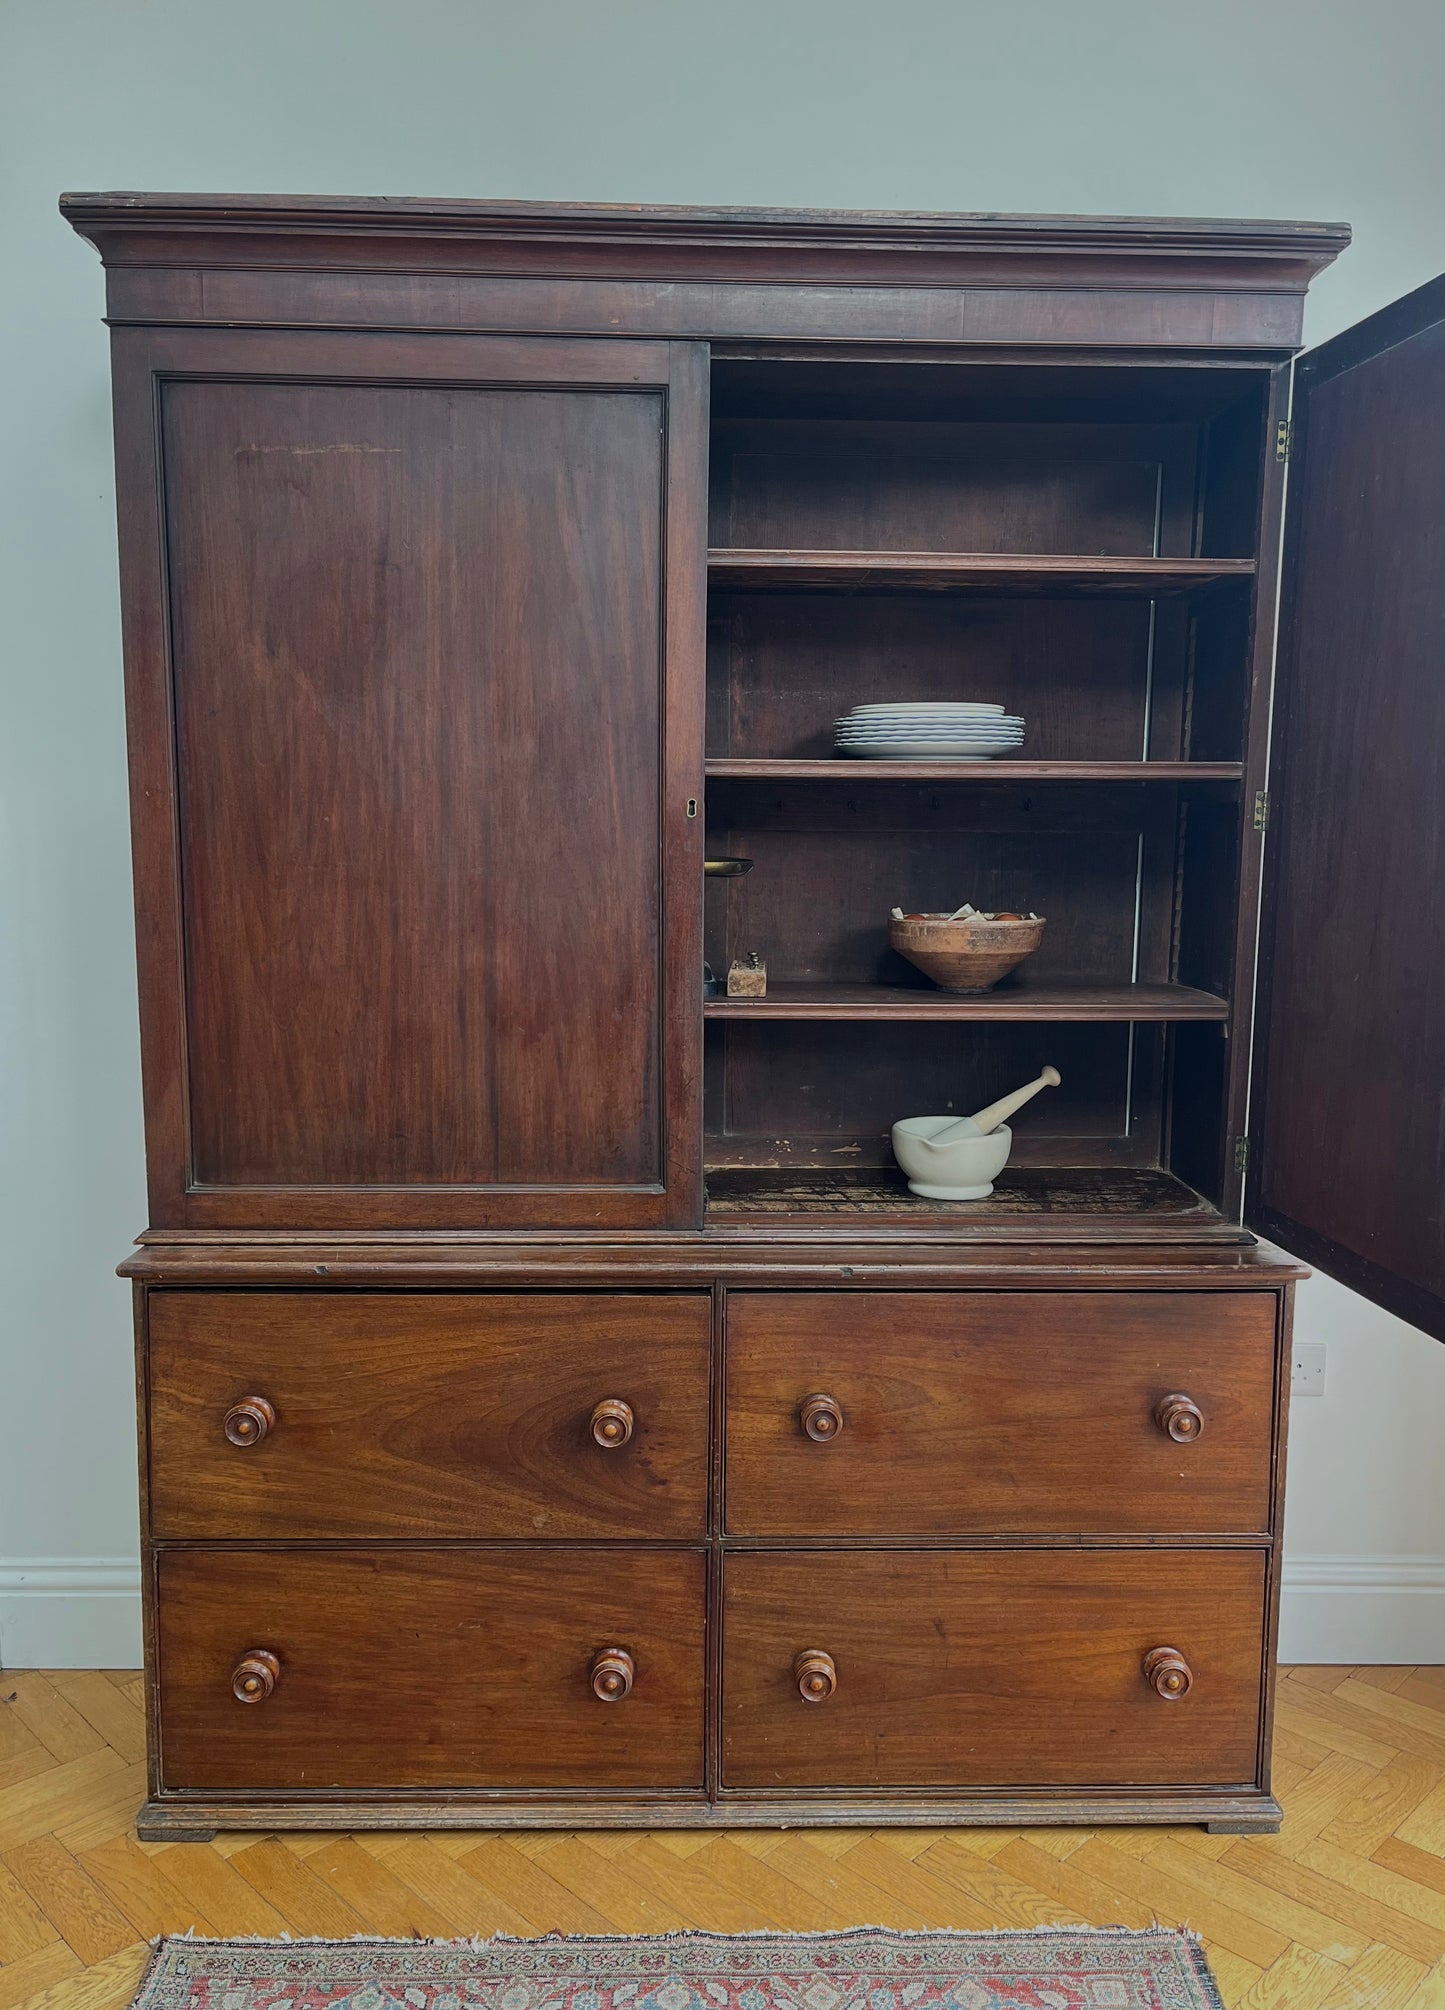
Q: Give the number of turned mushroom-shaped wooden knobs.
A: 8